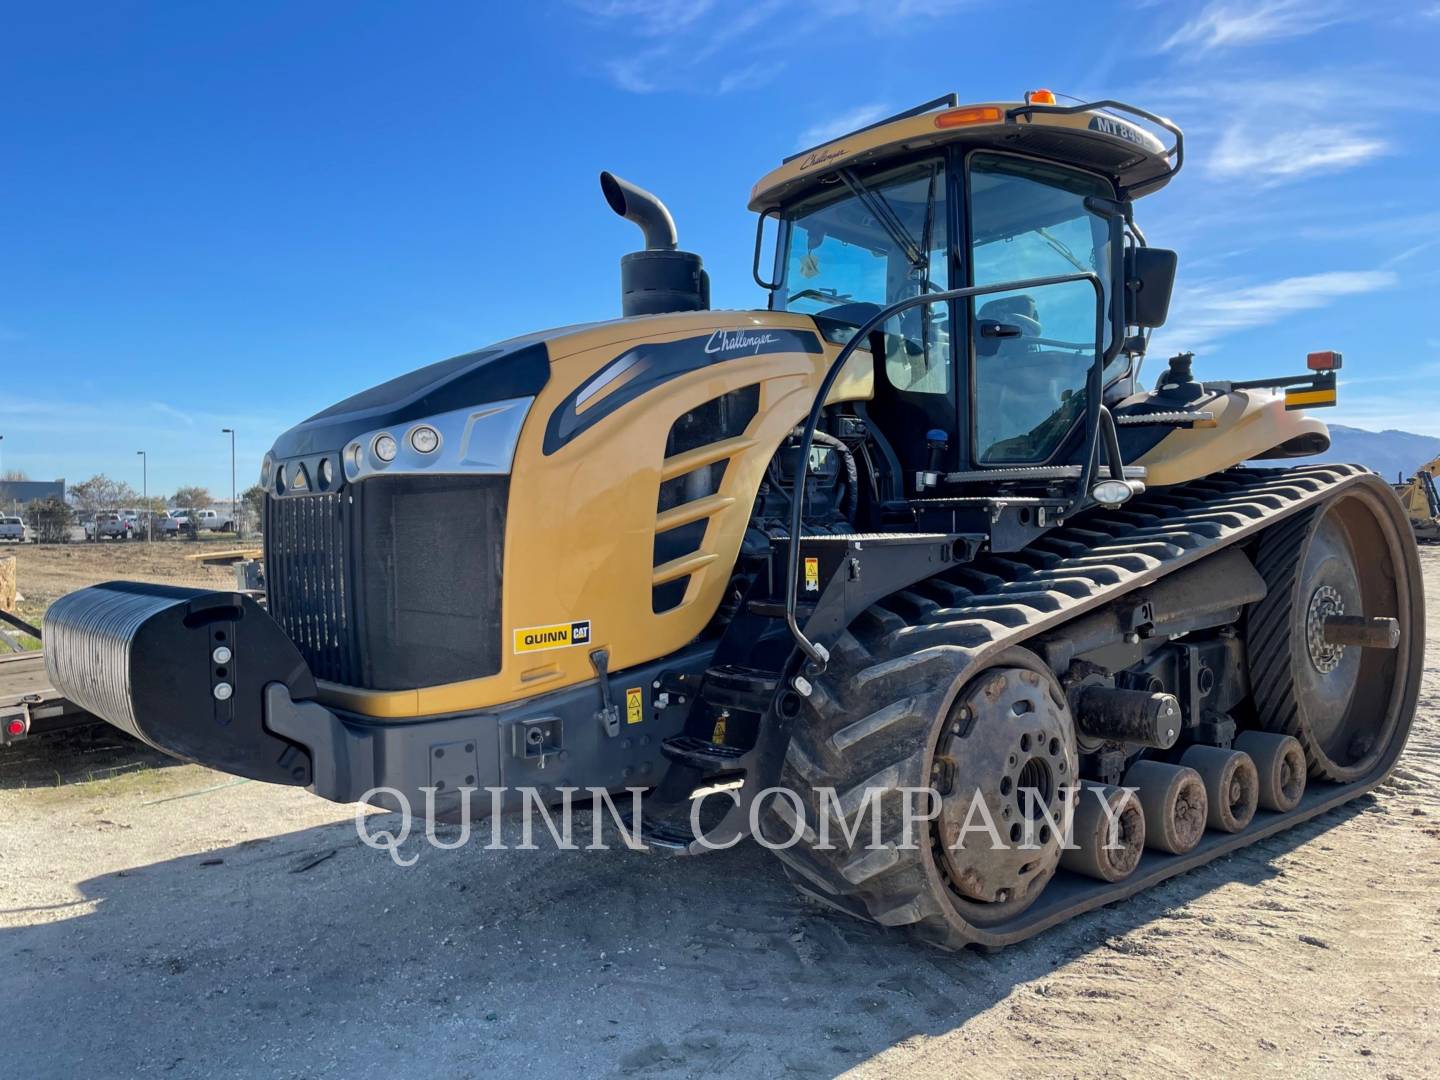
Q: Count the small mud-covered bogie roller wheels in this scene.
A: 4